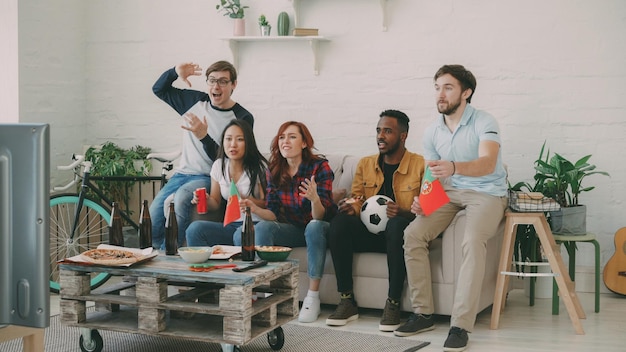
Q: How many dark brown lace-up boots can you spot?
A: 2